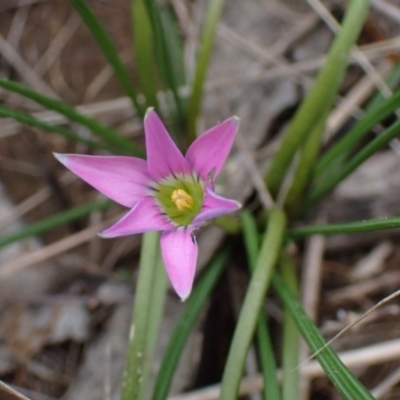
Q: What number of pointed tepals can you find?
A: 6